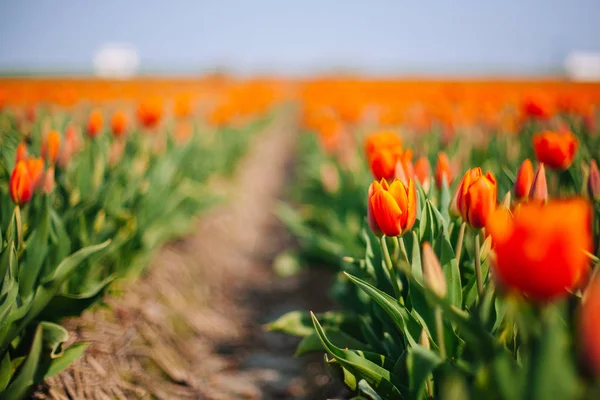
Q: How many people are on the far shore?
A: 0